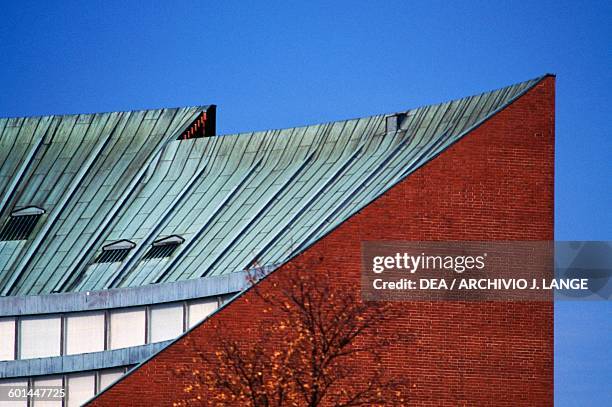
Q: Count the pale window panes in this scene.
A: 10